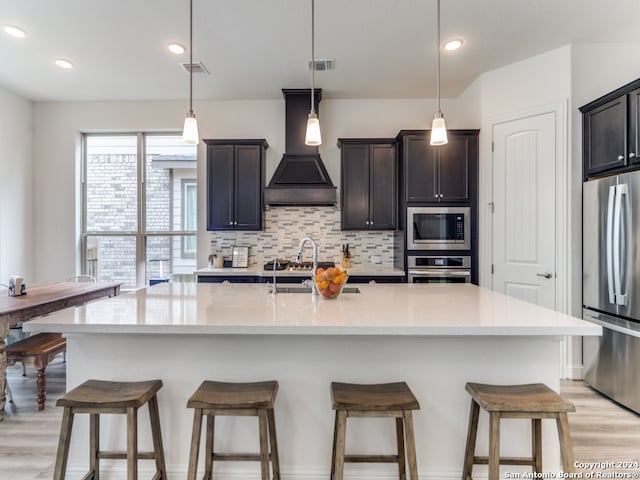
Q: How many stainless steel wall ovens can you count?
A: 1